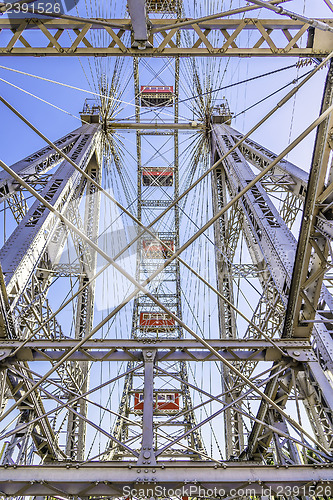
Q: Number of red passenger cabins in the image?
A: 5